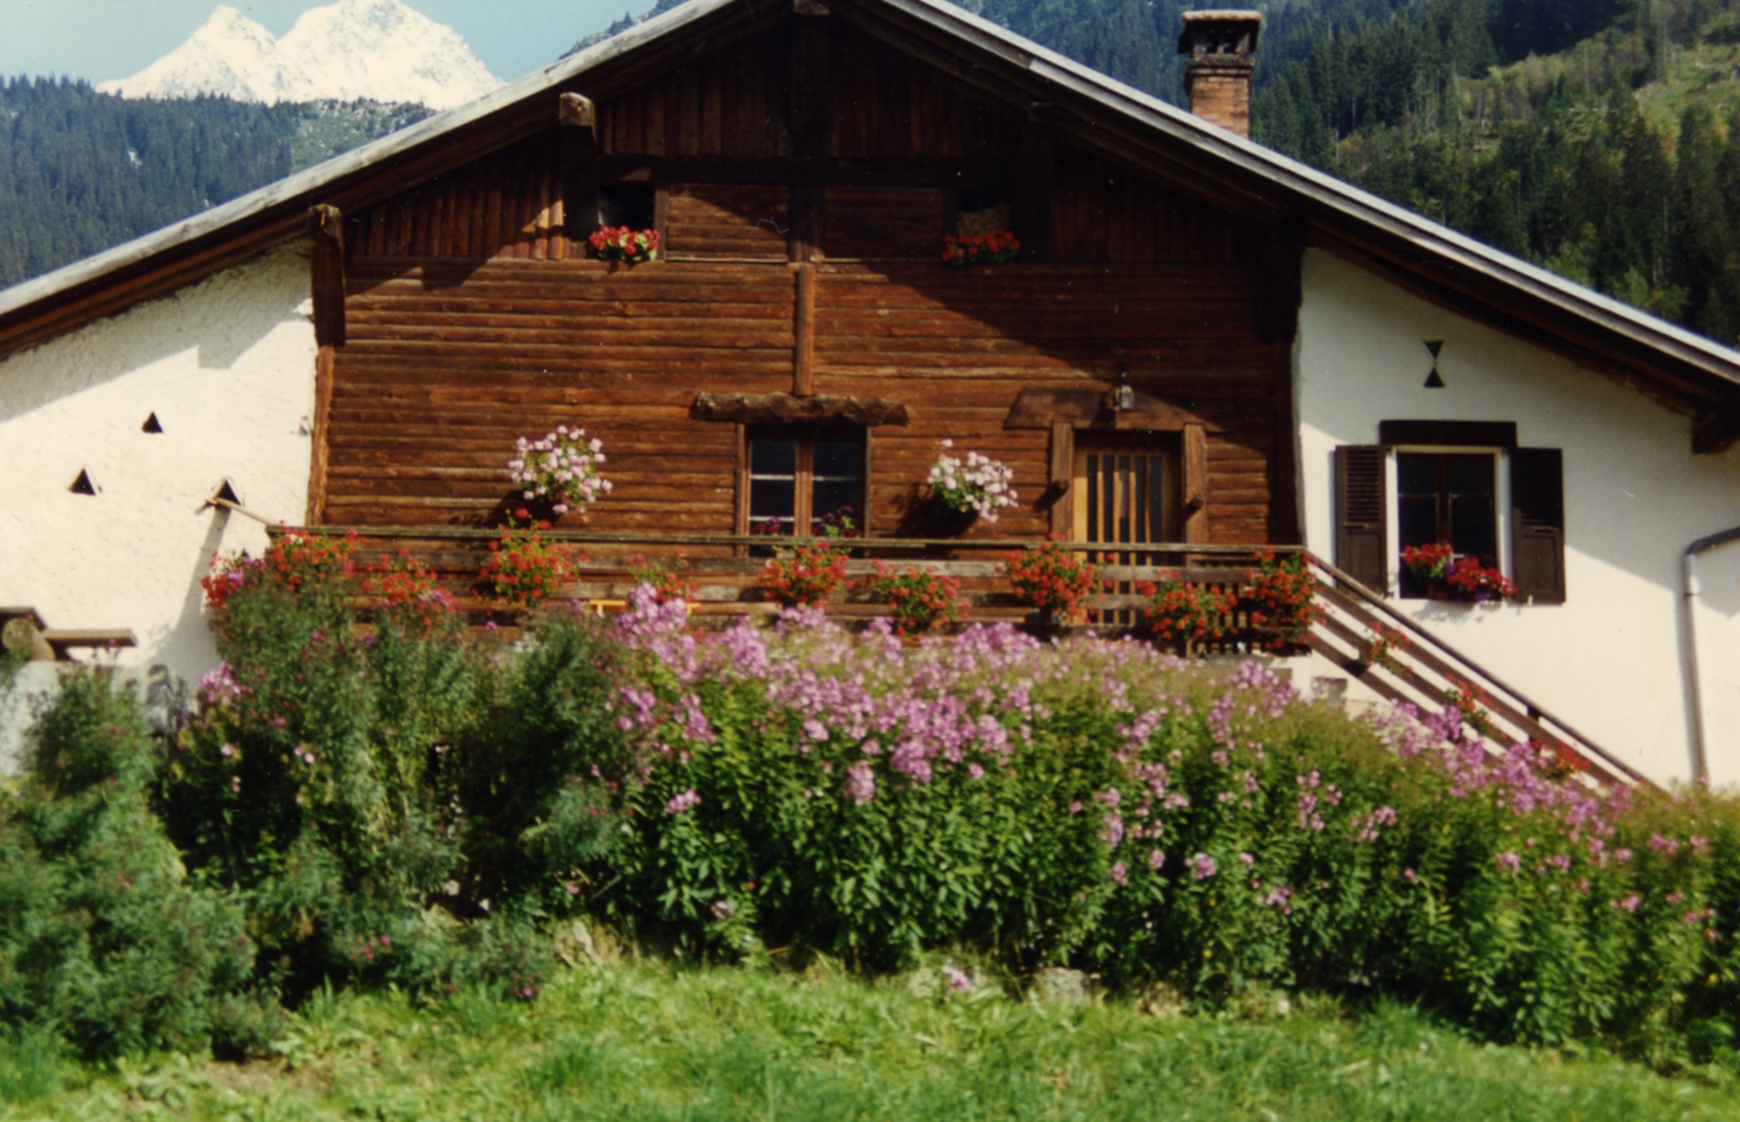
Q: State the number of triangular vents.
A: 5